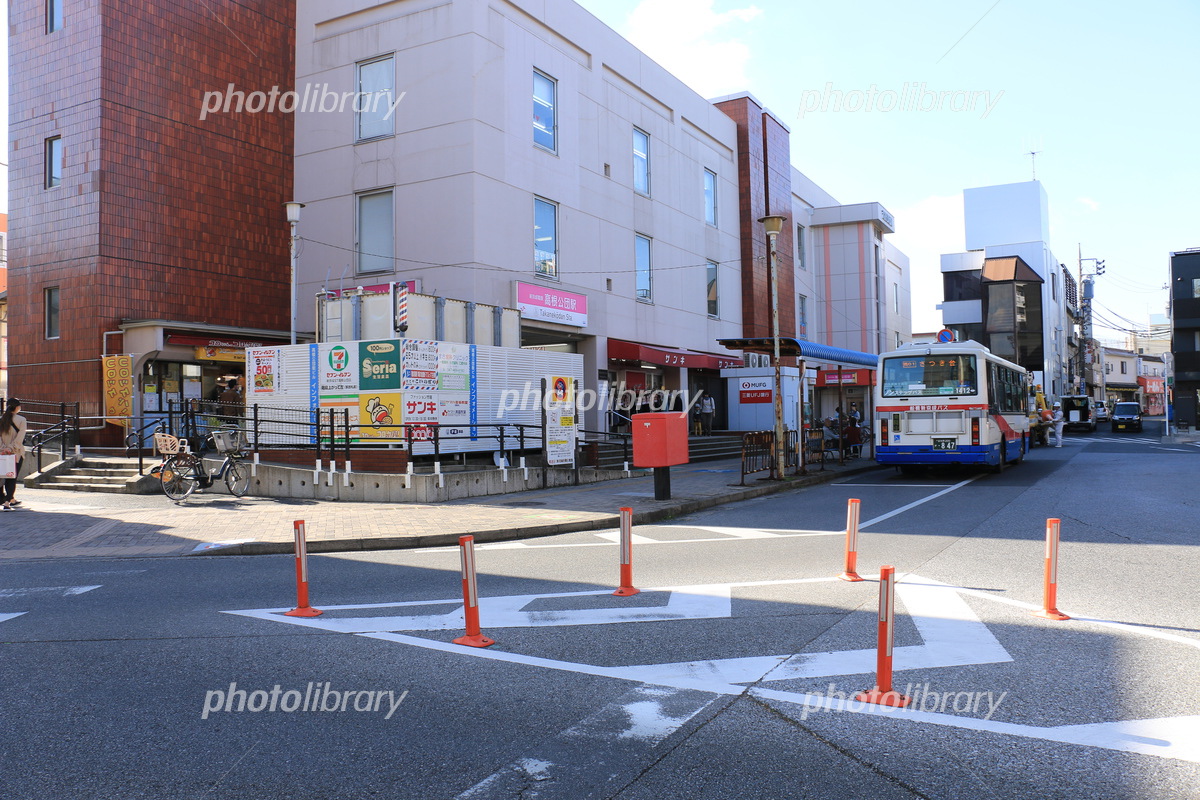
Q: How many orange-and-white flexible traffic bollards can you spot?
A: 6